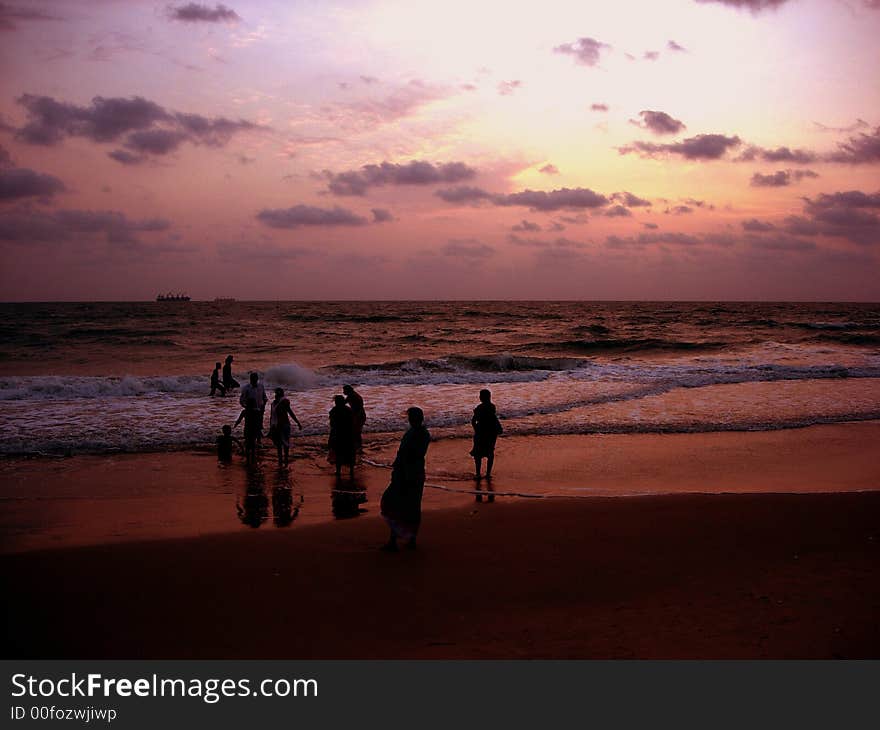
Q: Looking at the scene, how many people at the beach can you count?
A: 10